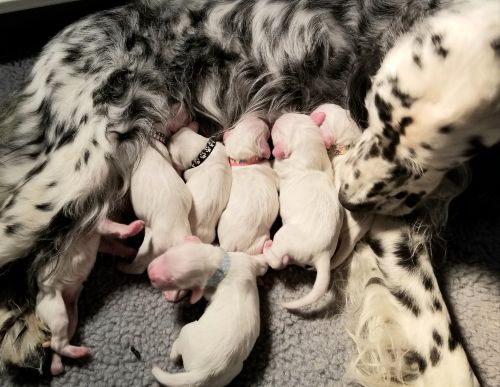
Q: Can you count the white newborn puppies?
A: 7